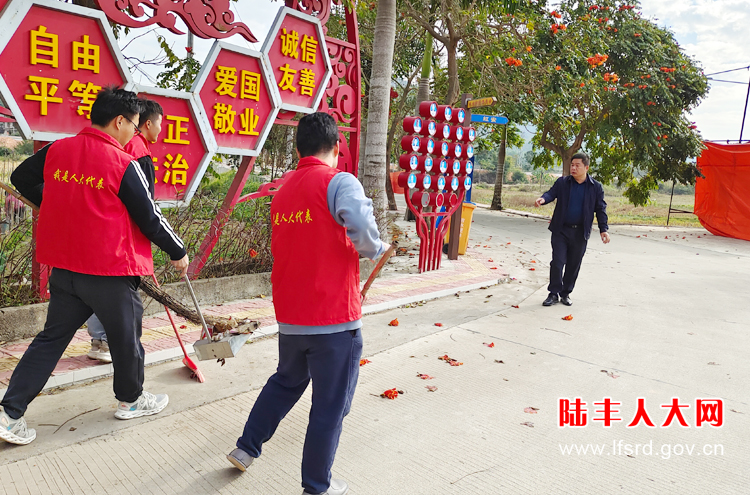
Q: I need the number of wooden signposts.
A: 1